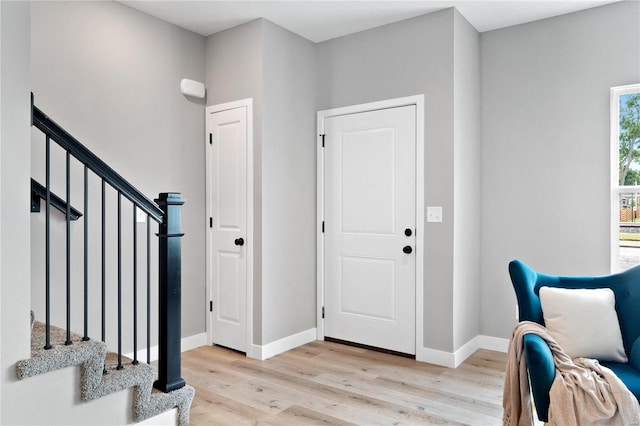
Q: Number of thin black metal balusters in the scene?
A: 7